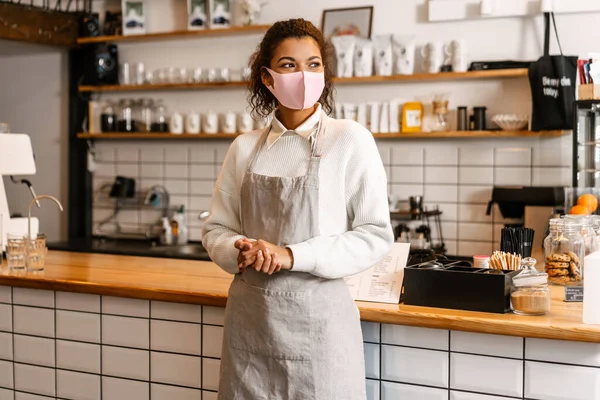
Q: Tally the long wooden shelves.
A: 3